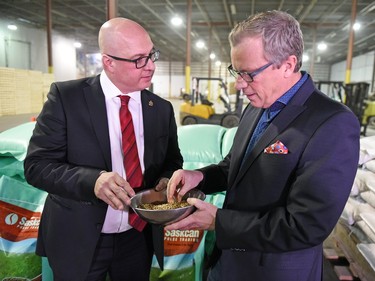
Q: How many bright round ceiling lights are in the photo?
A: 9